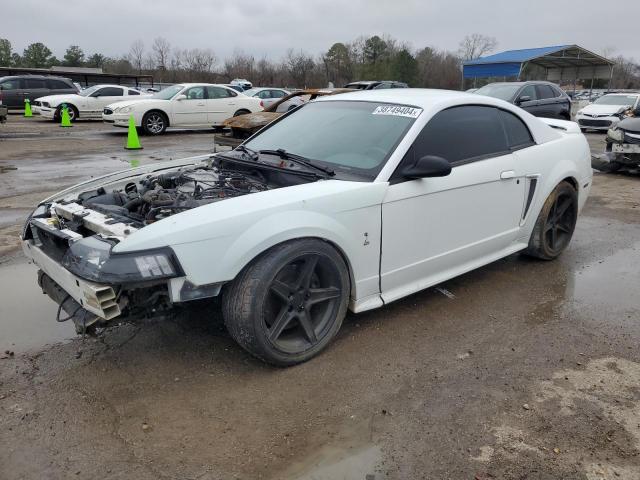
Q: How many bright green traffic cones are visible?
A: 3